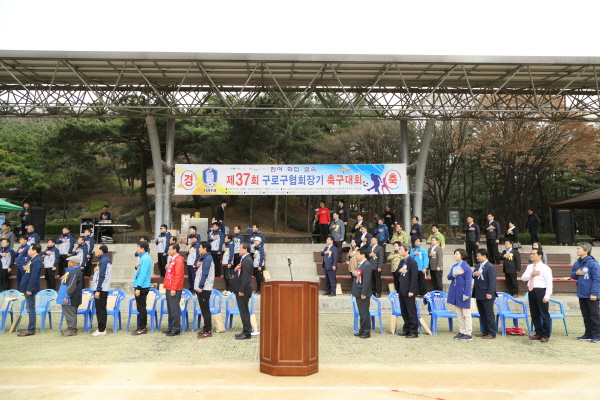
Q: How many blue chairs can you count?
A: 14